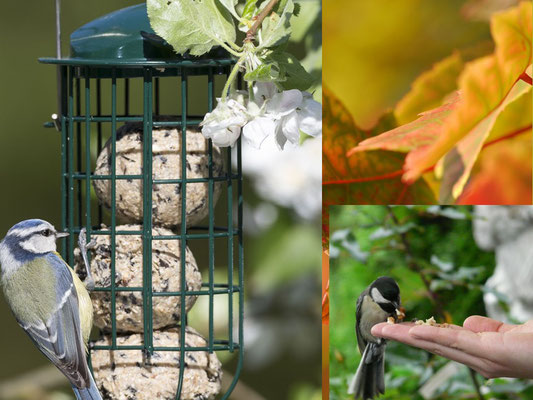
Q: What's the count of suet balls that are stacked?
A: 3